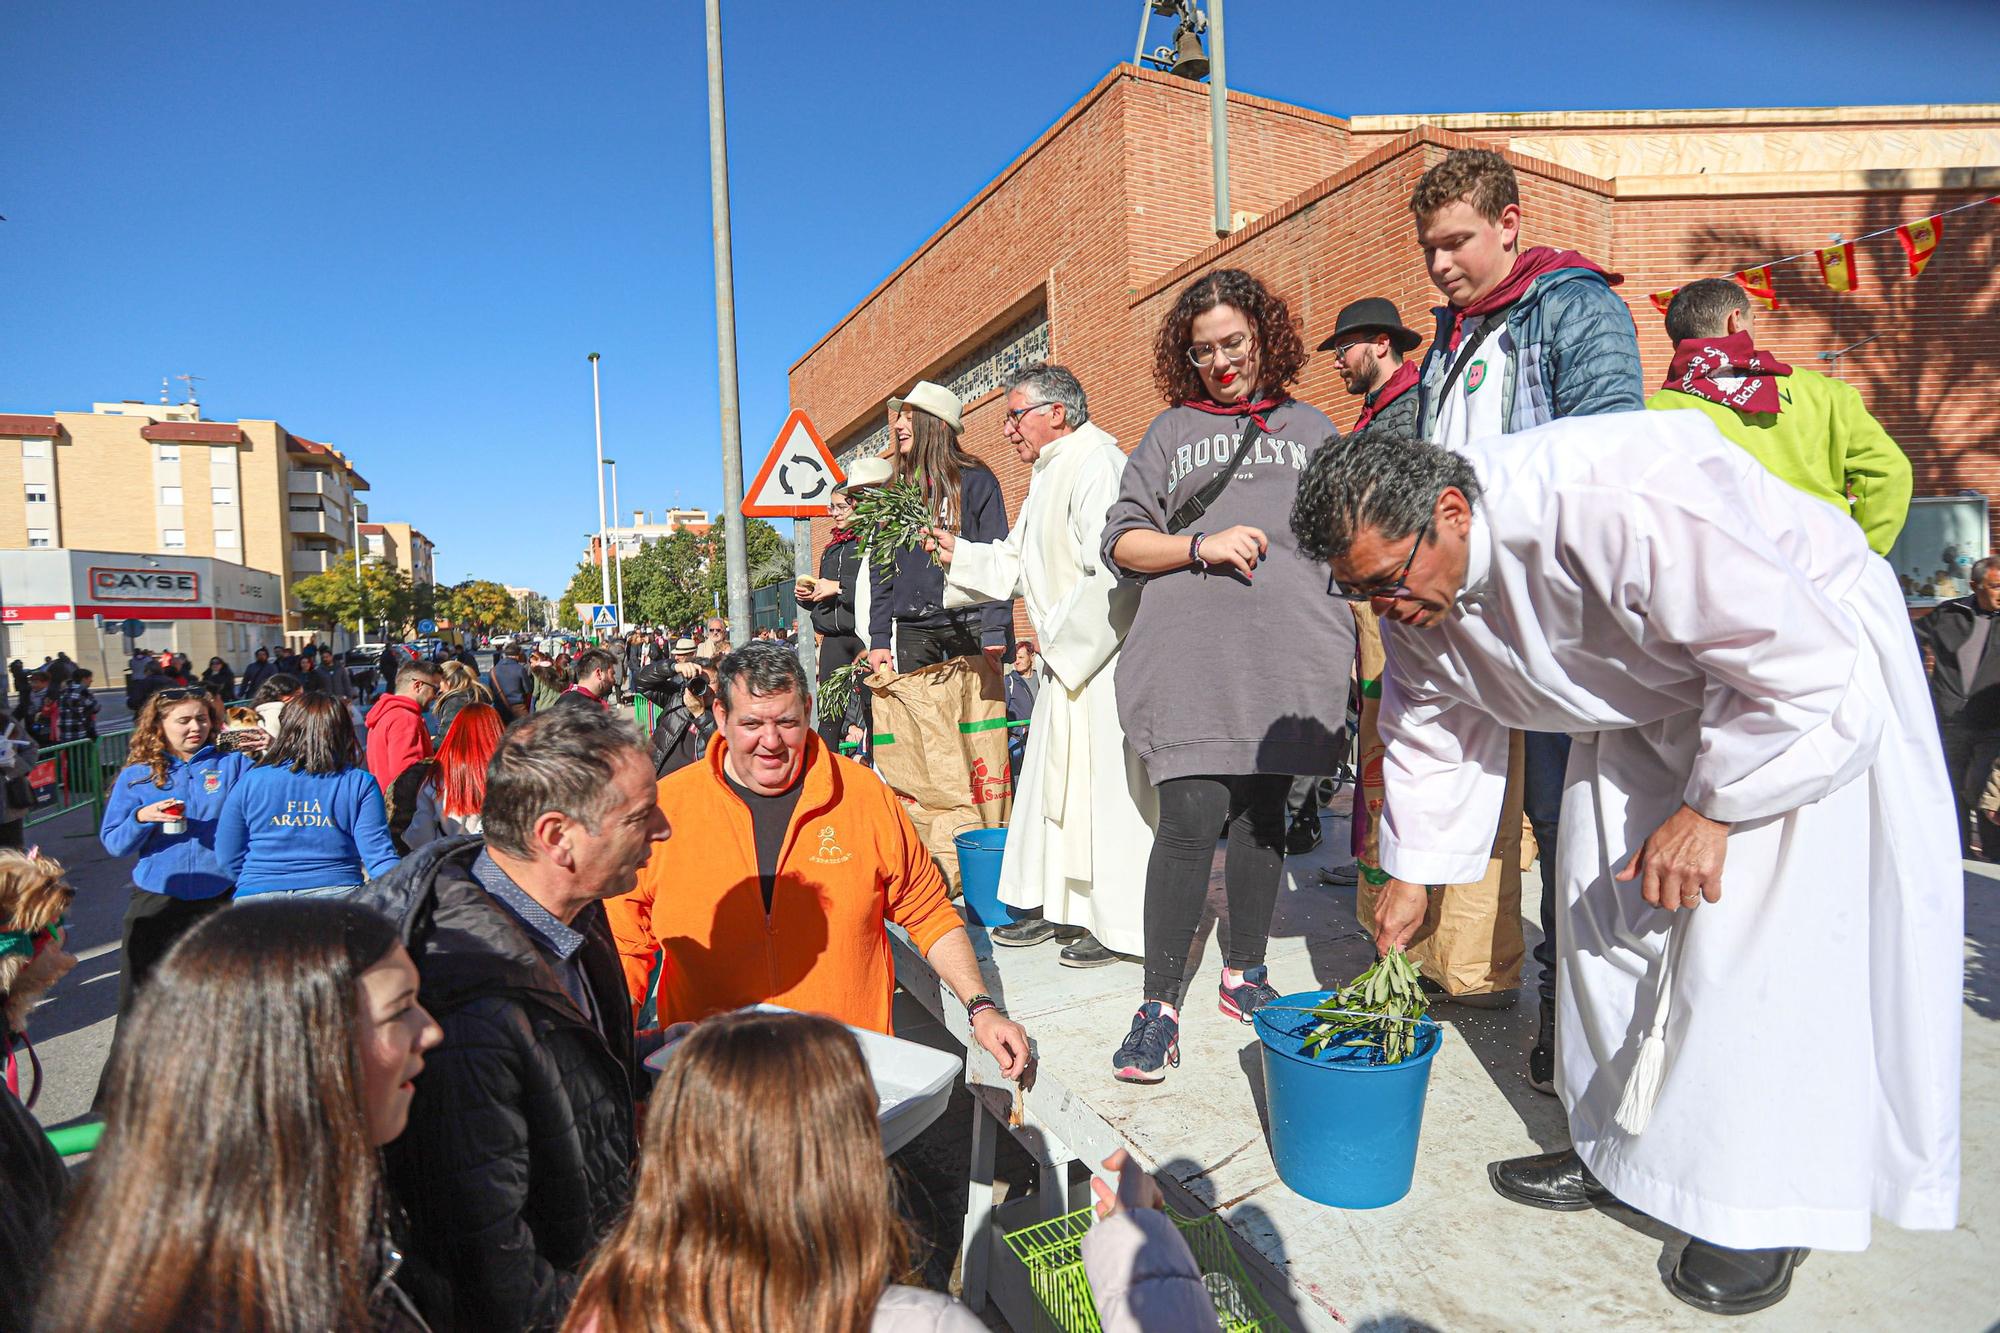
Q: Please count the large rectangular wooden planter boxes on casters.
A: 0